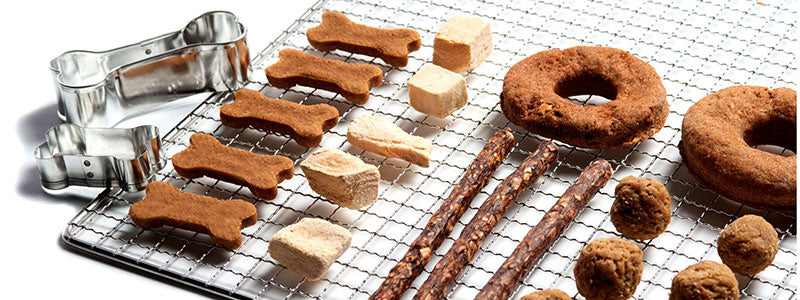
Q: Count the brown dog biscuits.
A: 5